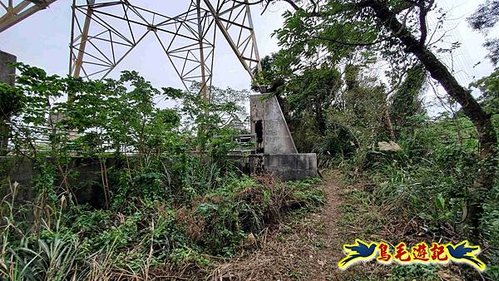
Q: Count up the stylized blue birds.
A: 2